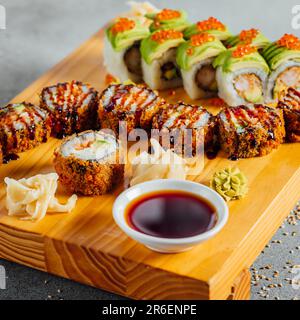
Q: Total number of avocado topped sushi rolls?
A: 8